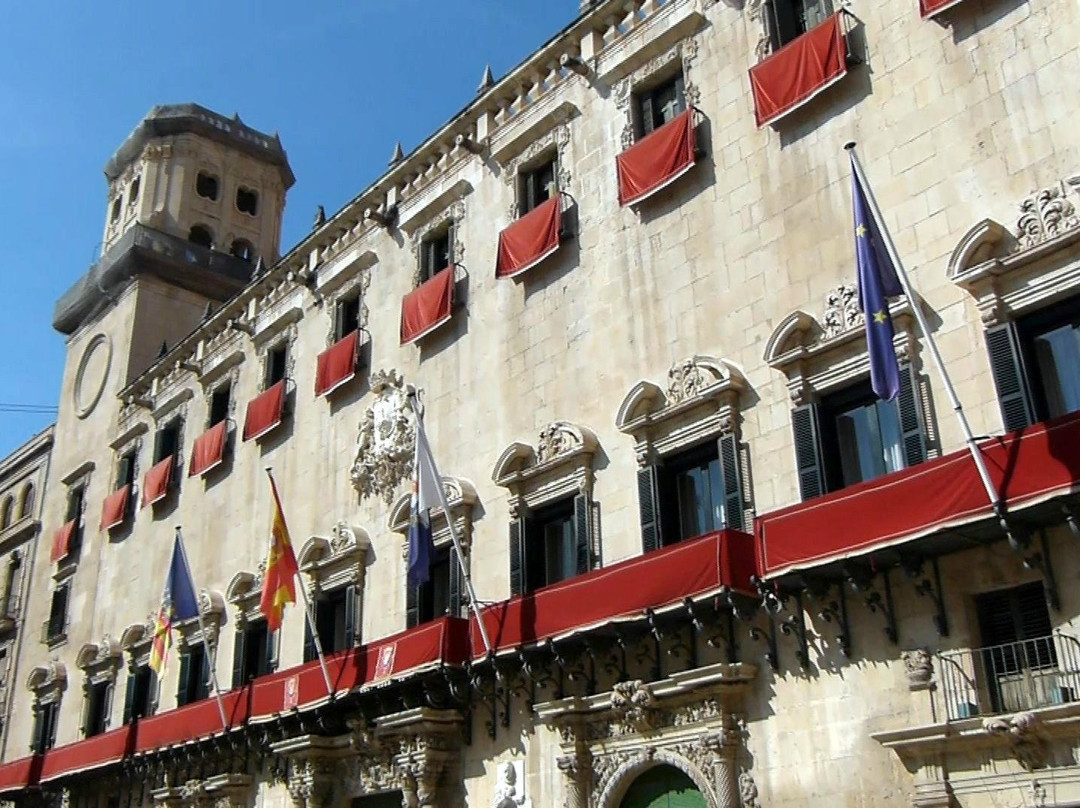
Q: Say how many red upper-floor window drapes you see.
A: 11